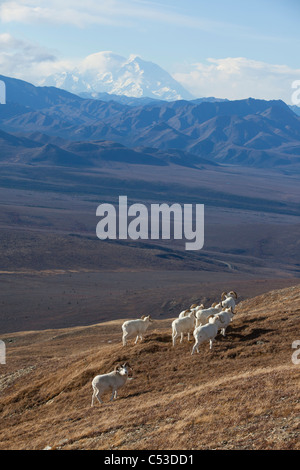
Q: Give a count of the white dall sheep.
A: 8